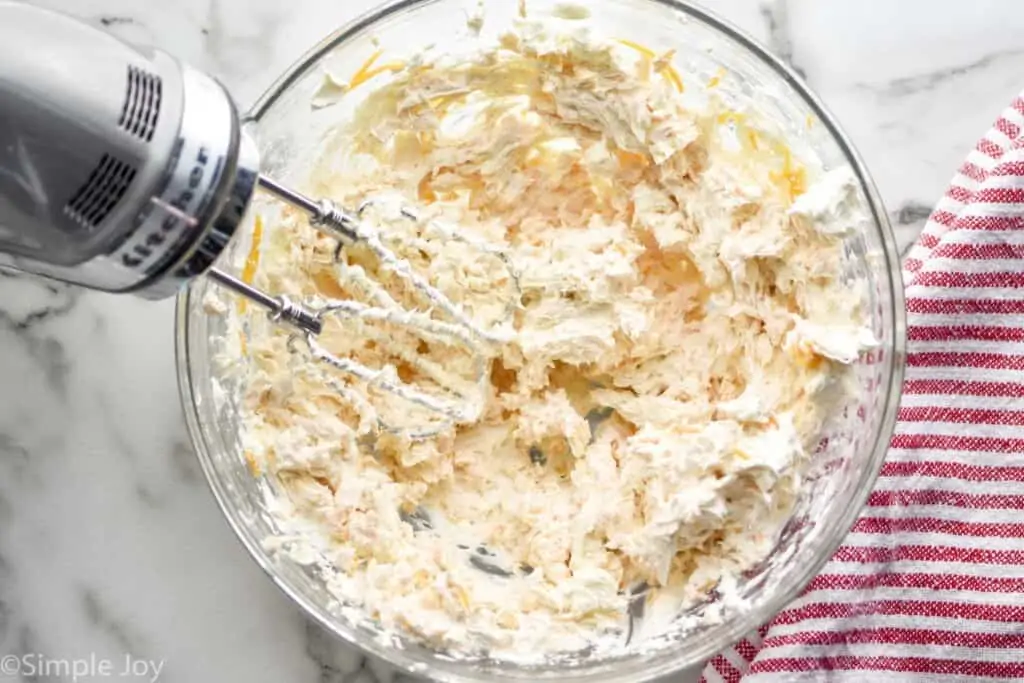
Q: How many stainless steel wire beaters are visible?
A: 2